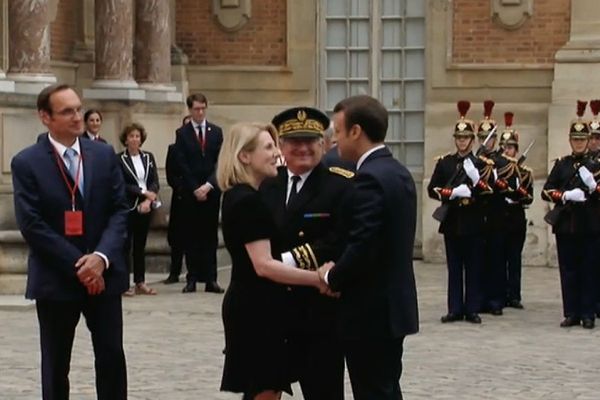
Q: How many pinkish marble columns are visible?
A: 3